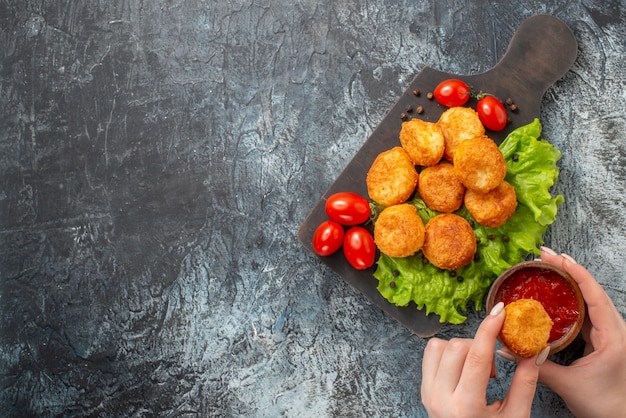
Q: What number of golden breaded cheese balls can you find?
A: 9